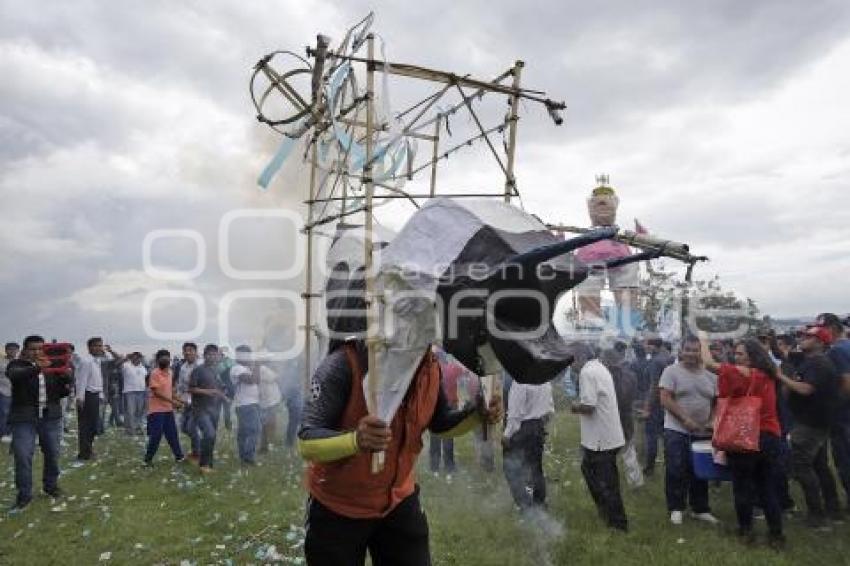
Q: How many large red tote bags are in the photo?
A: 1